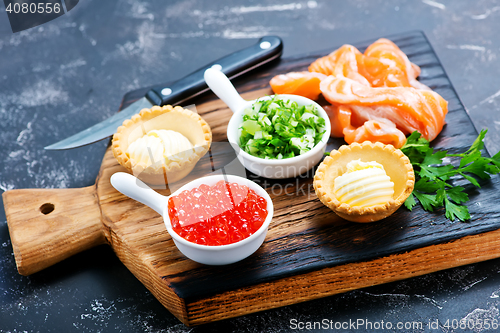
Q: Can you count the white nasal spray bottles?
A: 0